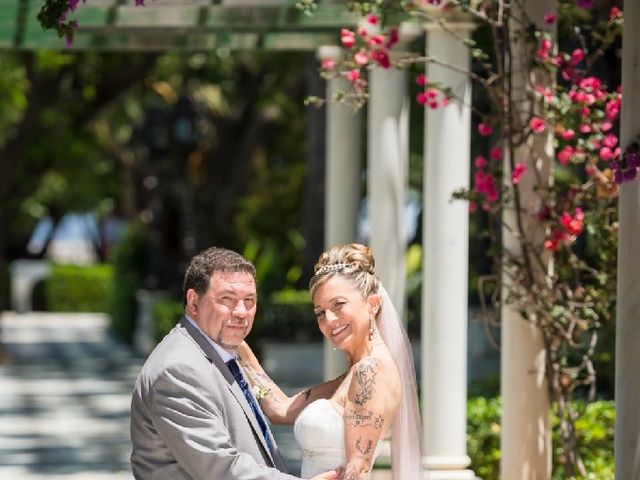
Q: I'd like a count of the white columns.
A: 5